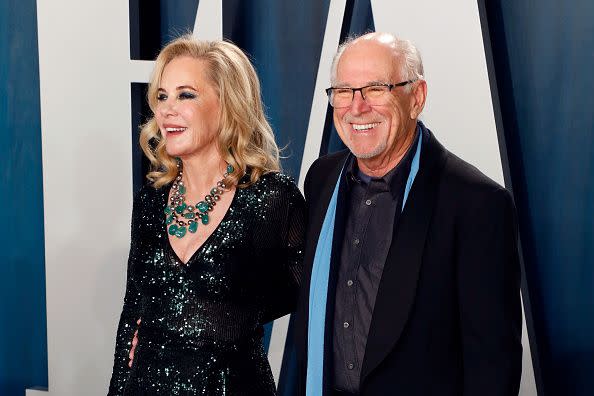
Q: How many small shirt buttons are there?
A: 5